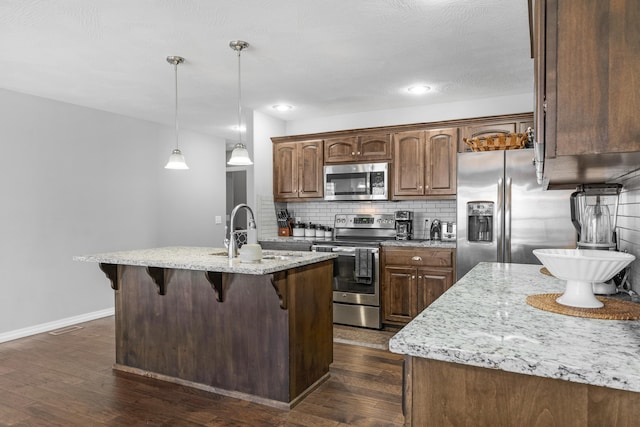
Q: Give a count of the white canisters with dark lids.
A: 4